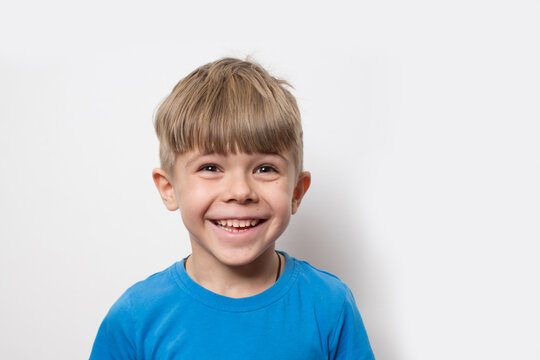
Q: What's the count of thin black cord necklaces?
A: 1